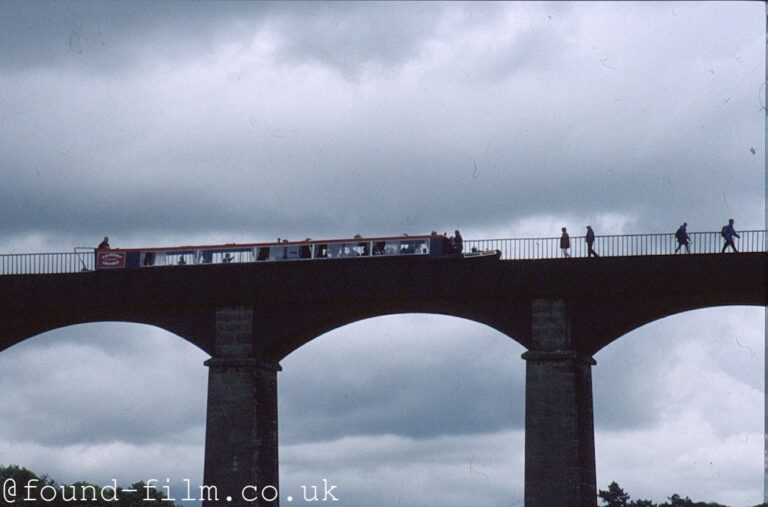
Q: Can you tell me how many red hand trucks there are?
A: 0